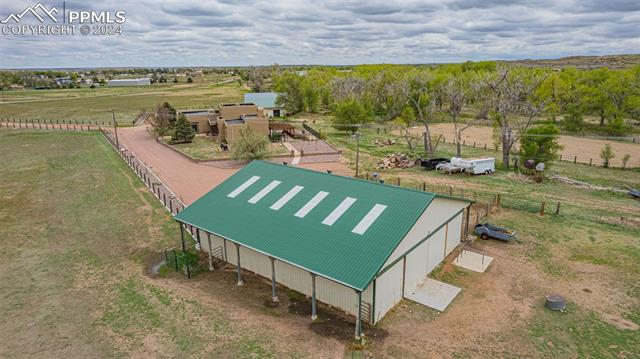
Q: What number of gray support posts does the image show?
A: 6